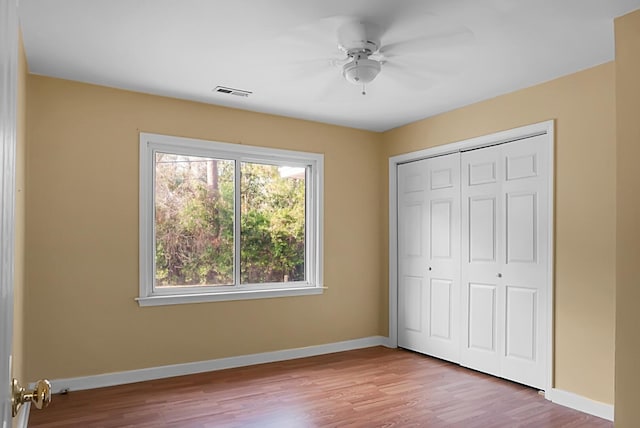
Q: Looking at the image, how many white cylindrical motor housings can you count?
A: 1